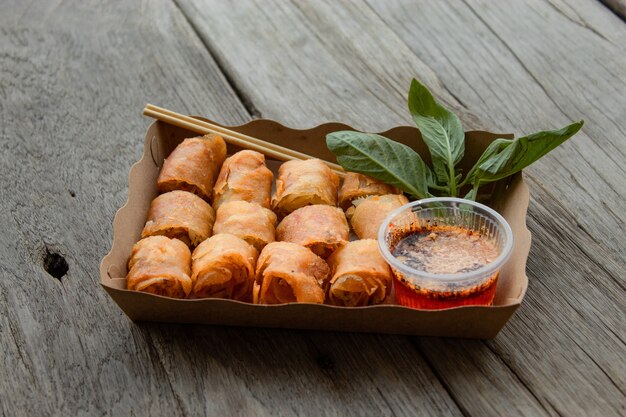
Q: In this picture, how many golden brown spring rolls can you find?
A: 12